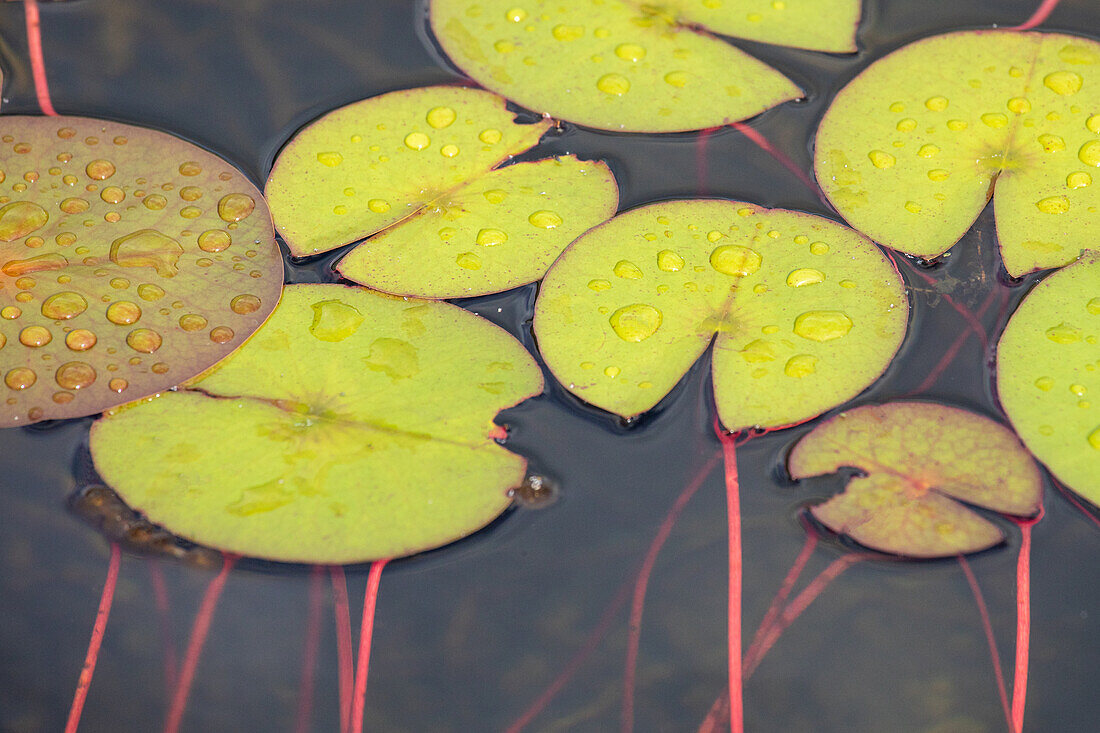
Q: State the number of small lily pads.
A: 1